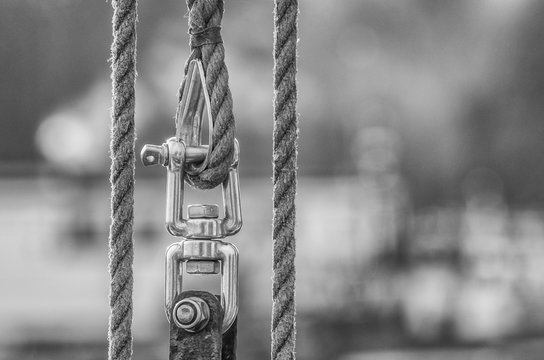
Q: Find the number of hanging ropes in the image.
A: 3